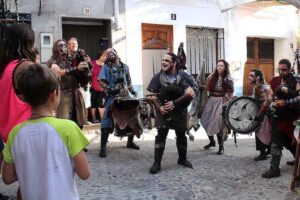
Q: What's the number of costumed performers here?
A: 6